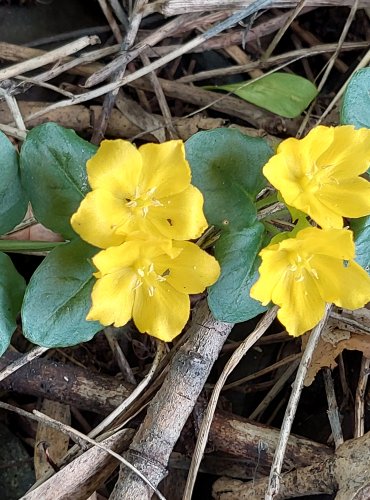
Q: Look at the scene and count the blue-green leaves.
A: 8